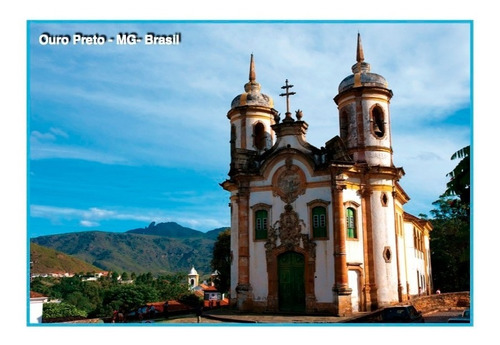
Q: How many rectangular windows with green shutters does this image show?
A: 3